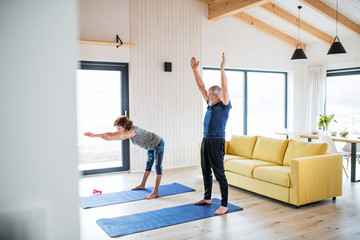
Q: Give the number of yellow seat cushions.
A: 3